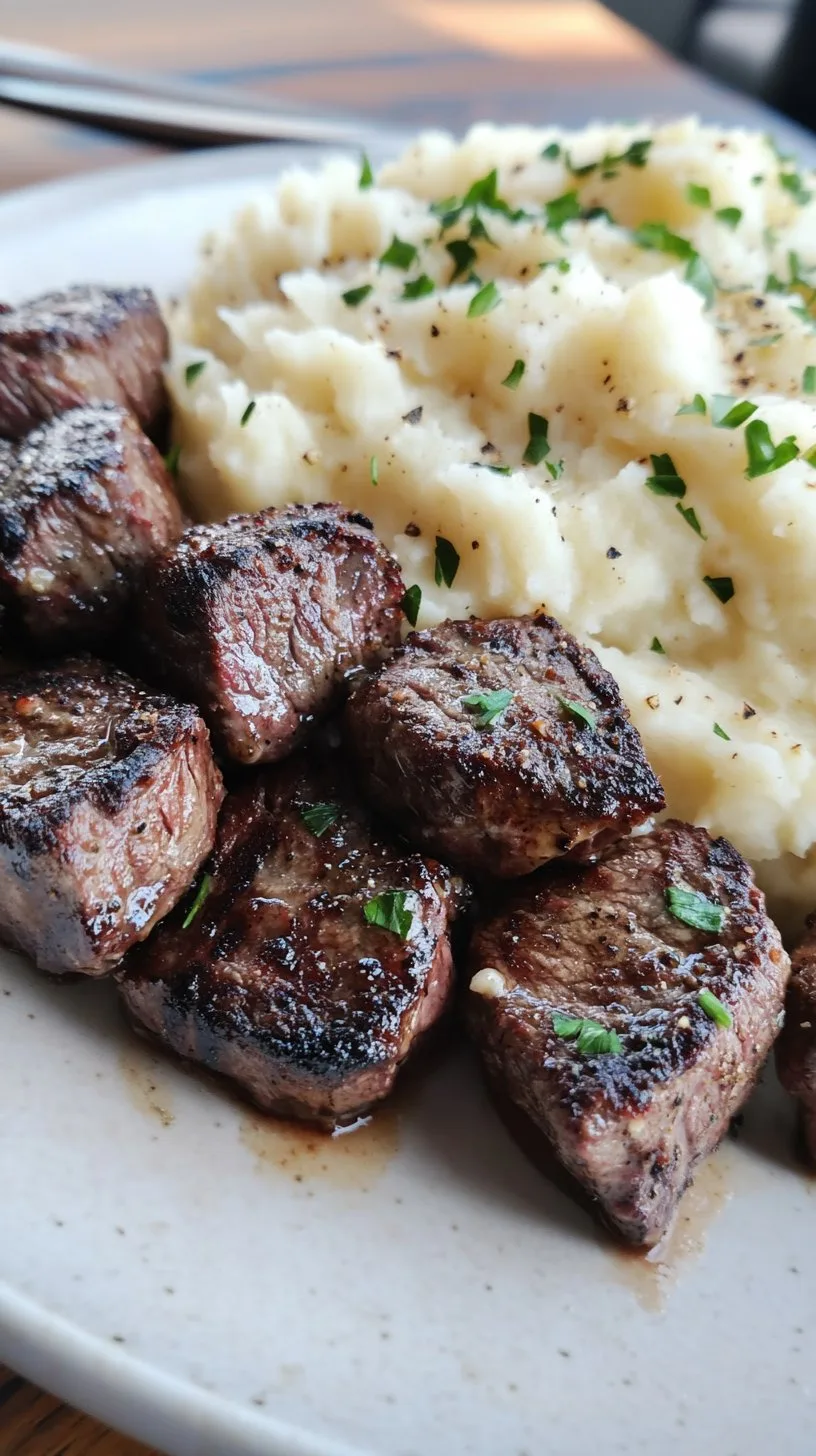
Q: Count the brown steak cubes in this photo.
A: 8